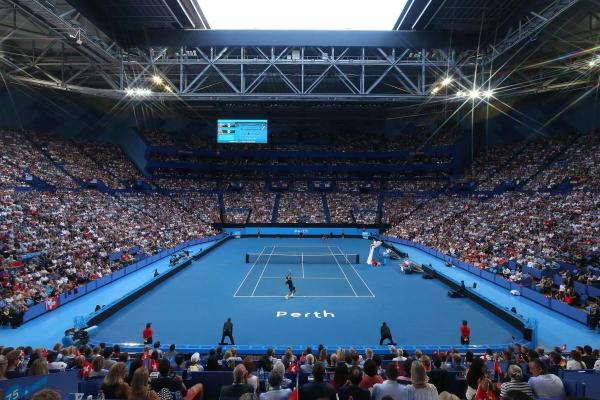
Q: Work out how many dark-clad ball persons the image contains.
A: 2